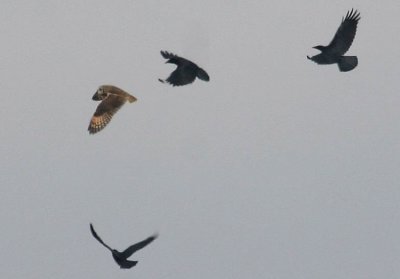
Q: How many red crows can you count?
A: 0